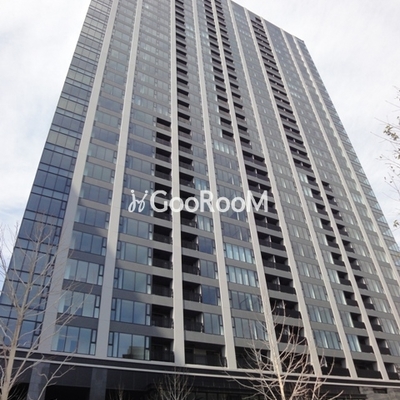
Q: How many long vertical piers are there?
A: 10